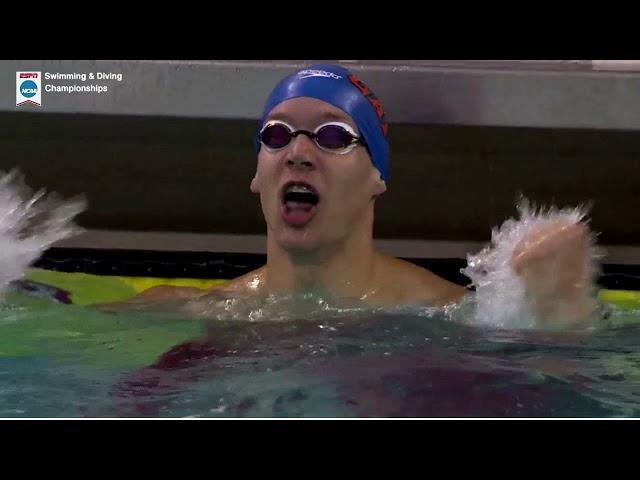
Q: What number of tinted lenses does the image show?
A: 2